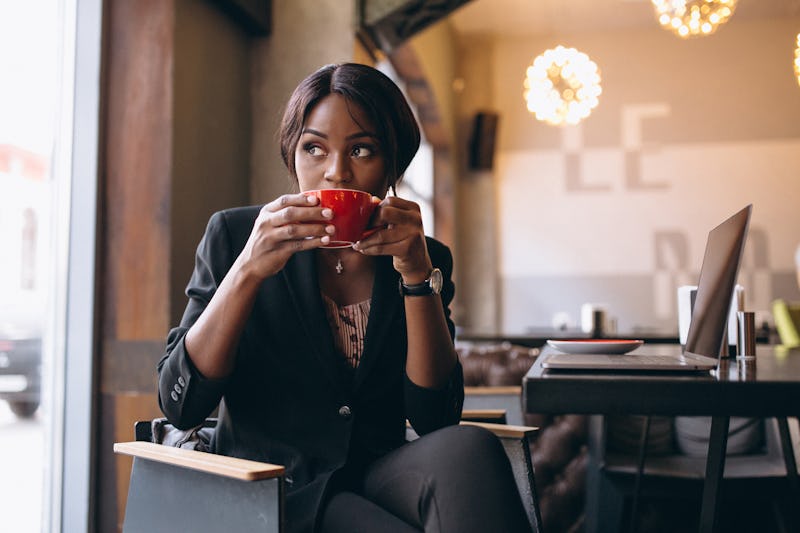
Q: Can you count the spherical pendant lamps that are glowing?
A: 3